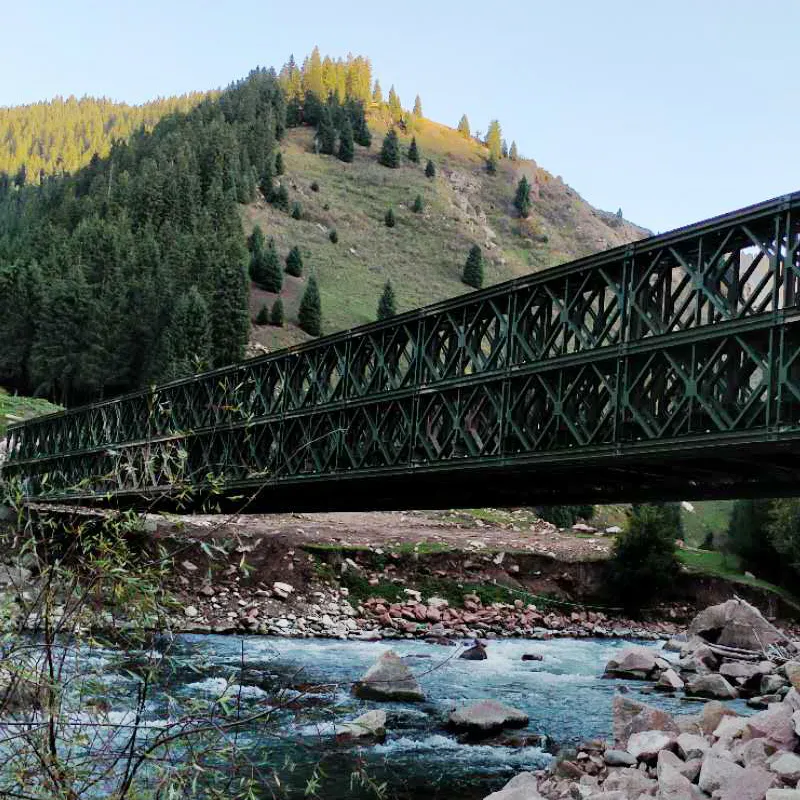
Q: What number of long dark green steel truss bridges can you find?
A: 1